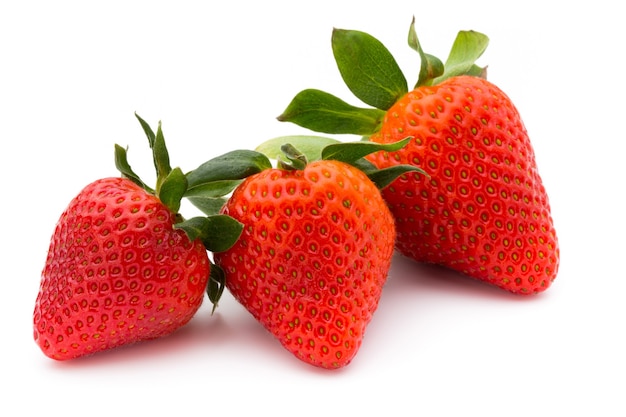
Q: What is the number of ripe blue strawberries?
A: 0